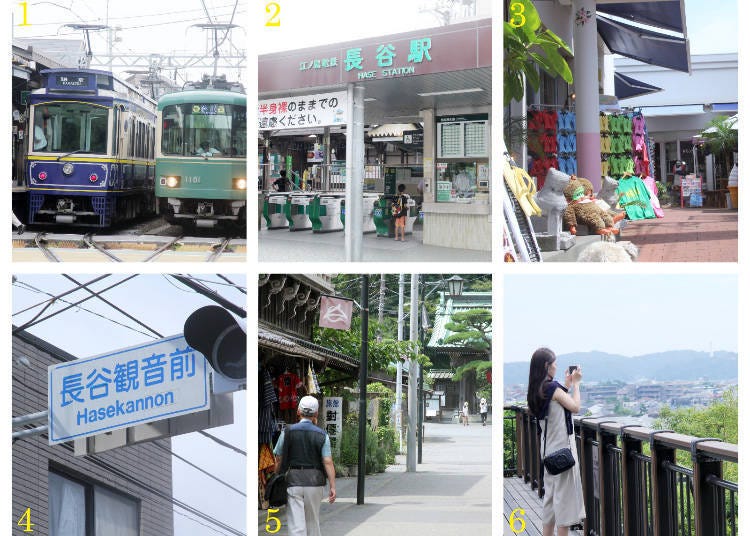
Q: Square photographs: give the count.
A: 6